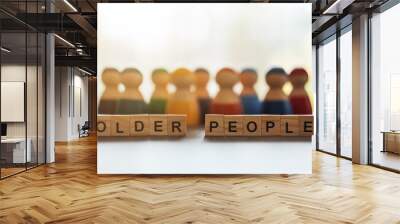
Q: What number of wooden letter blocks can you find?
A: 11